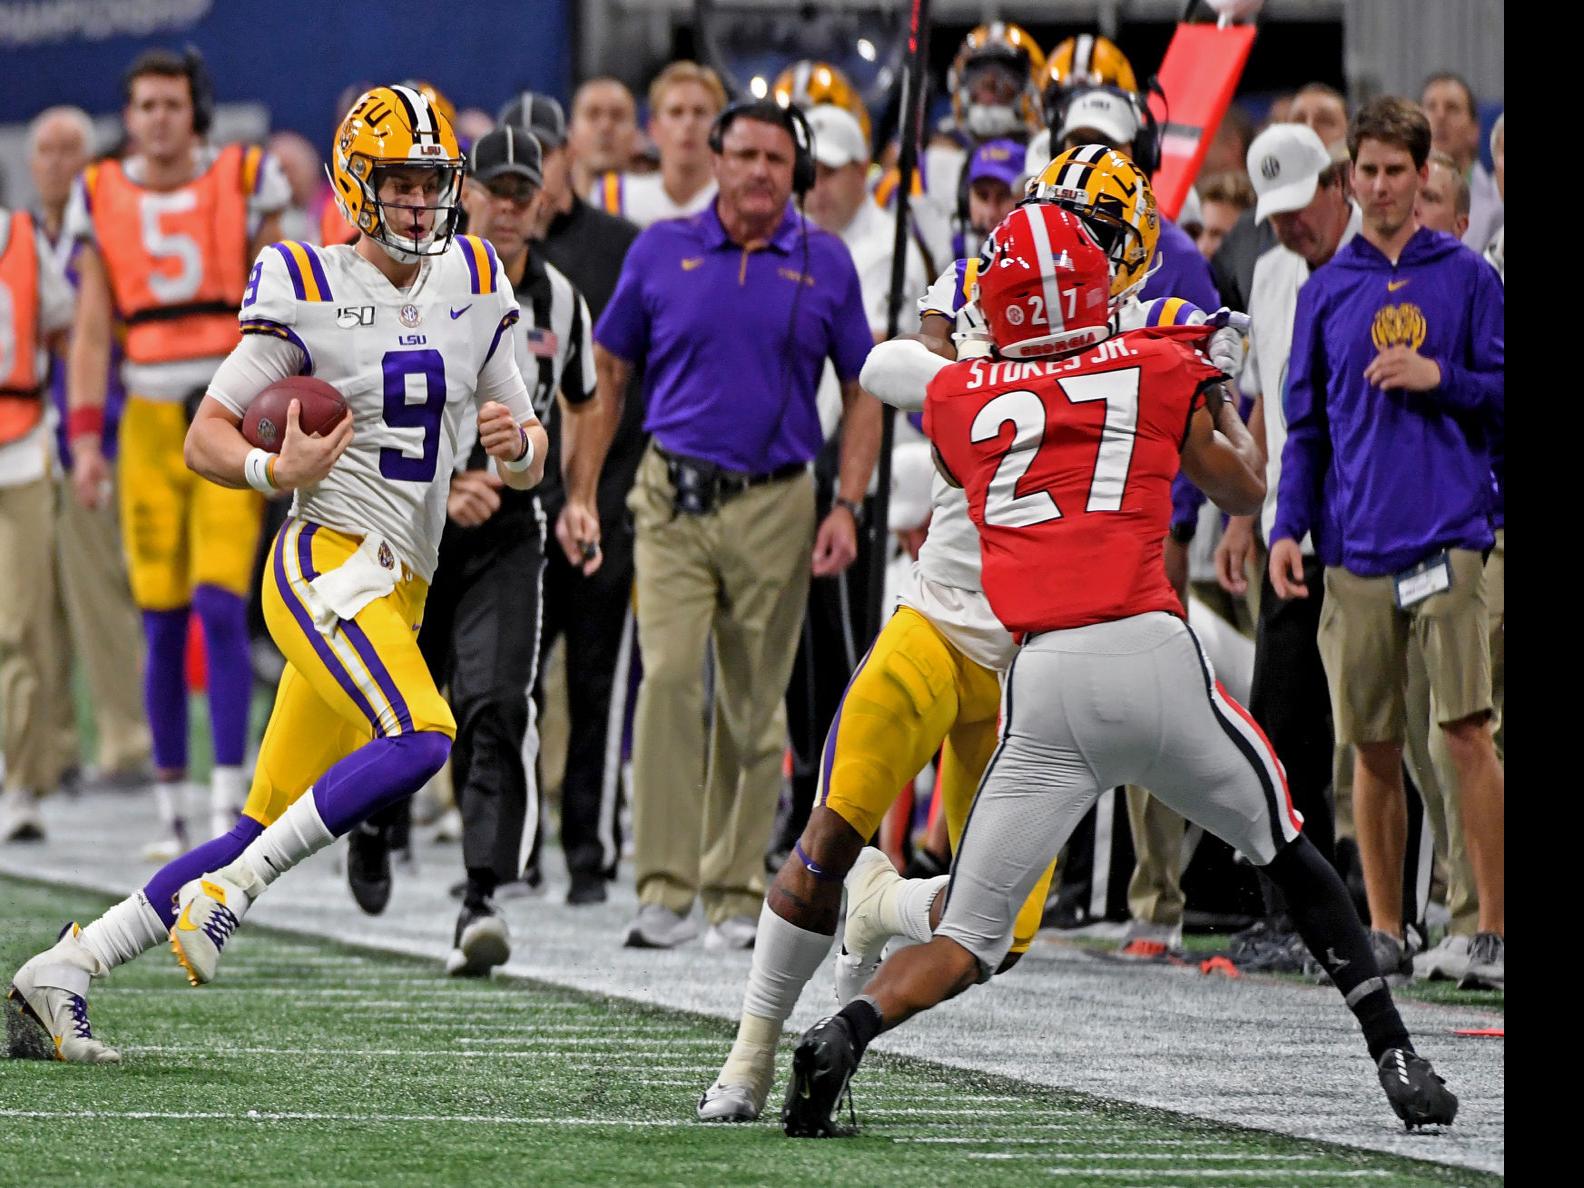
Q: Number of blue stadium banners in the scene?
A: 1